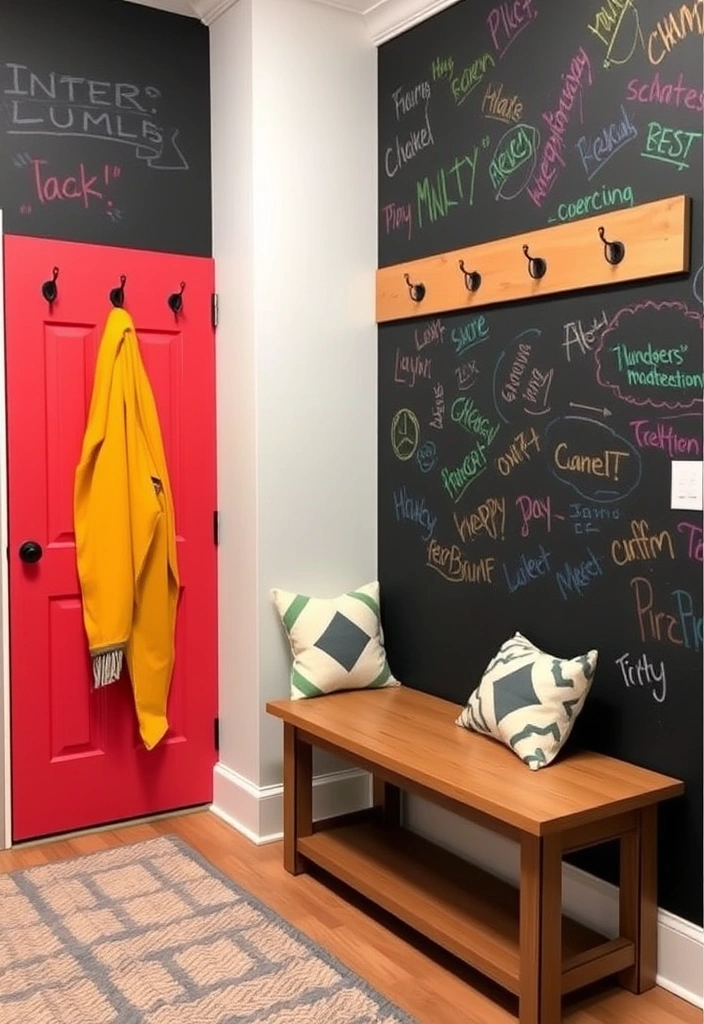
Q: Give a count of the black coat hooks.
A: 7